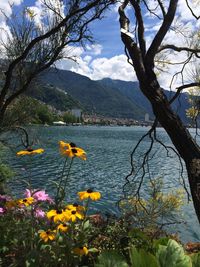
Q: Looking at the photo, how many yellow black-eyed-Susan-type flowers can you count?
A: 11